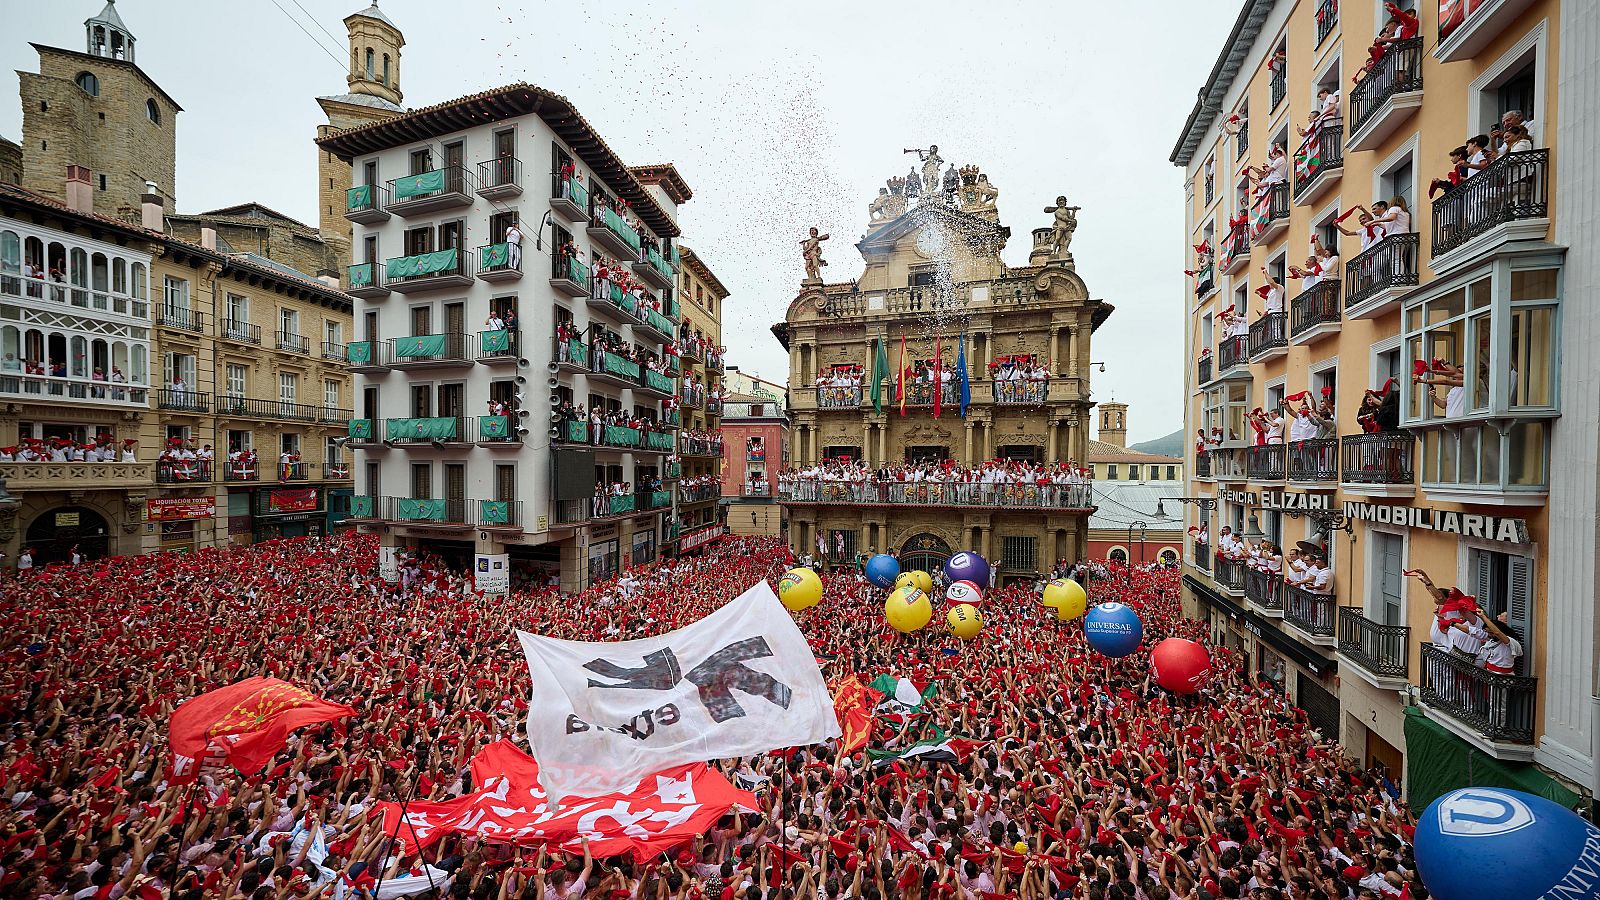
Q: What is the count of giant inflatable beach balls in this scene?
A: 12